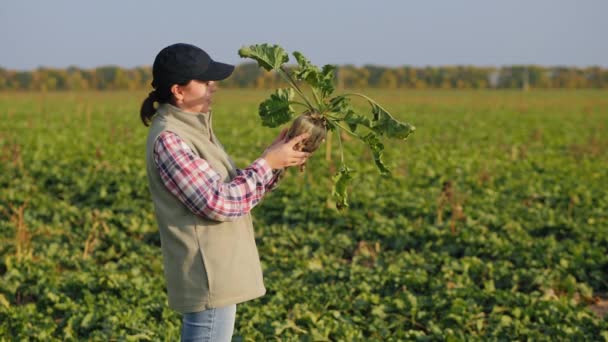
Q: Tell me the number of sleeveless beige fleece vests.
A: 1